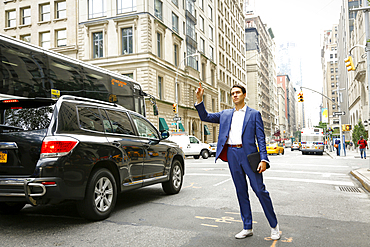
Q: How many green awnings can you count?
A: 3